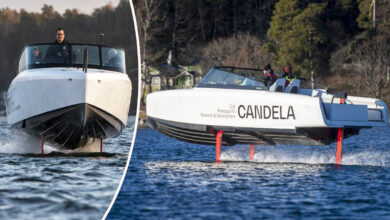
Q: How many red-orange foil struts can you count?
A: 5